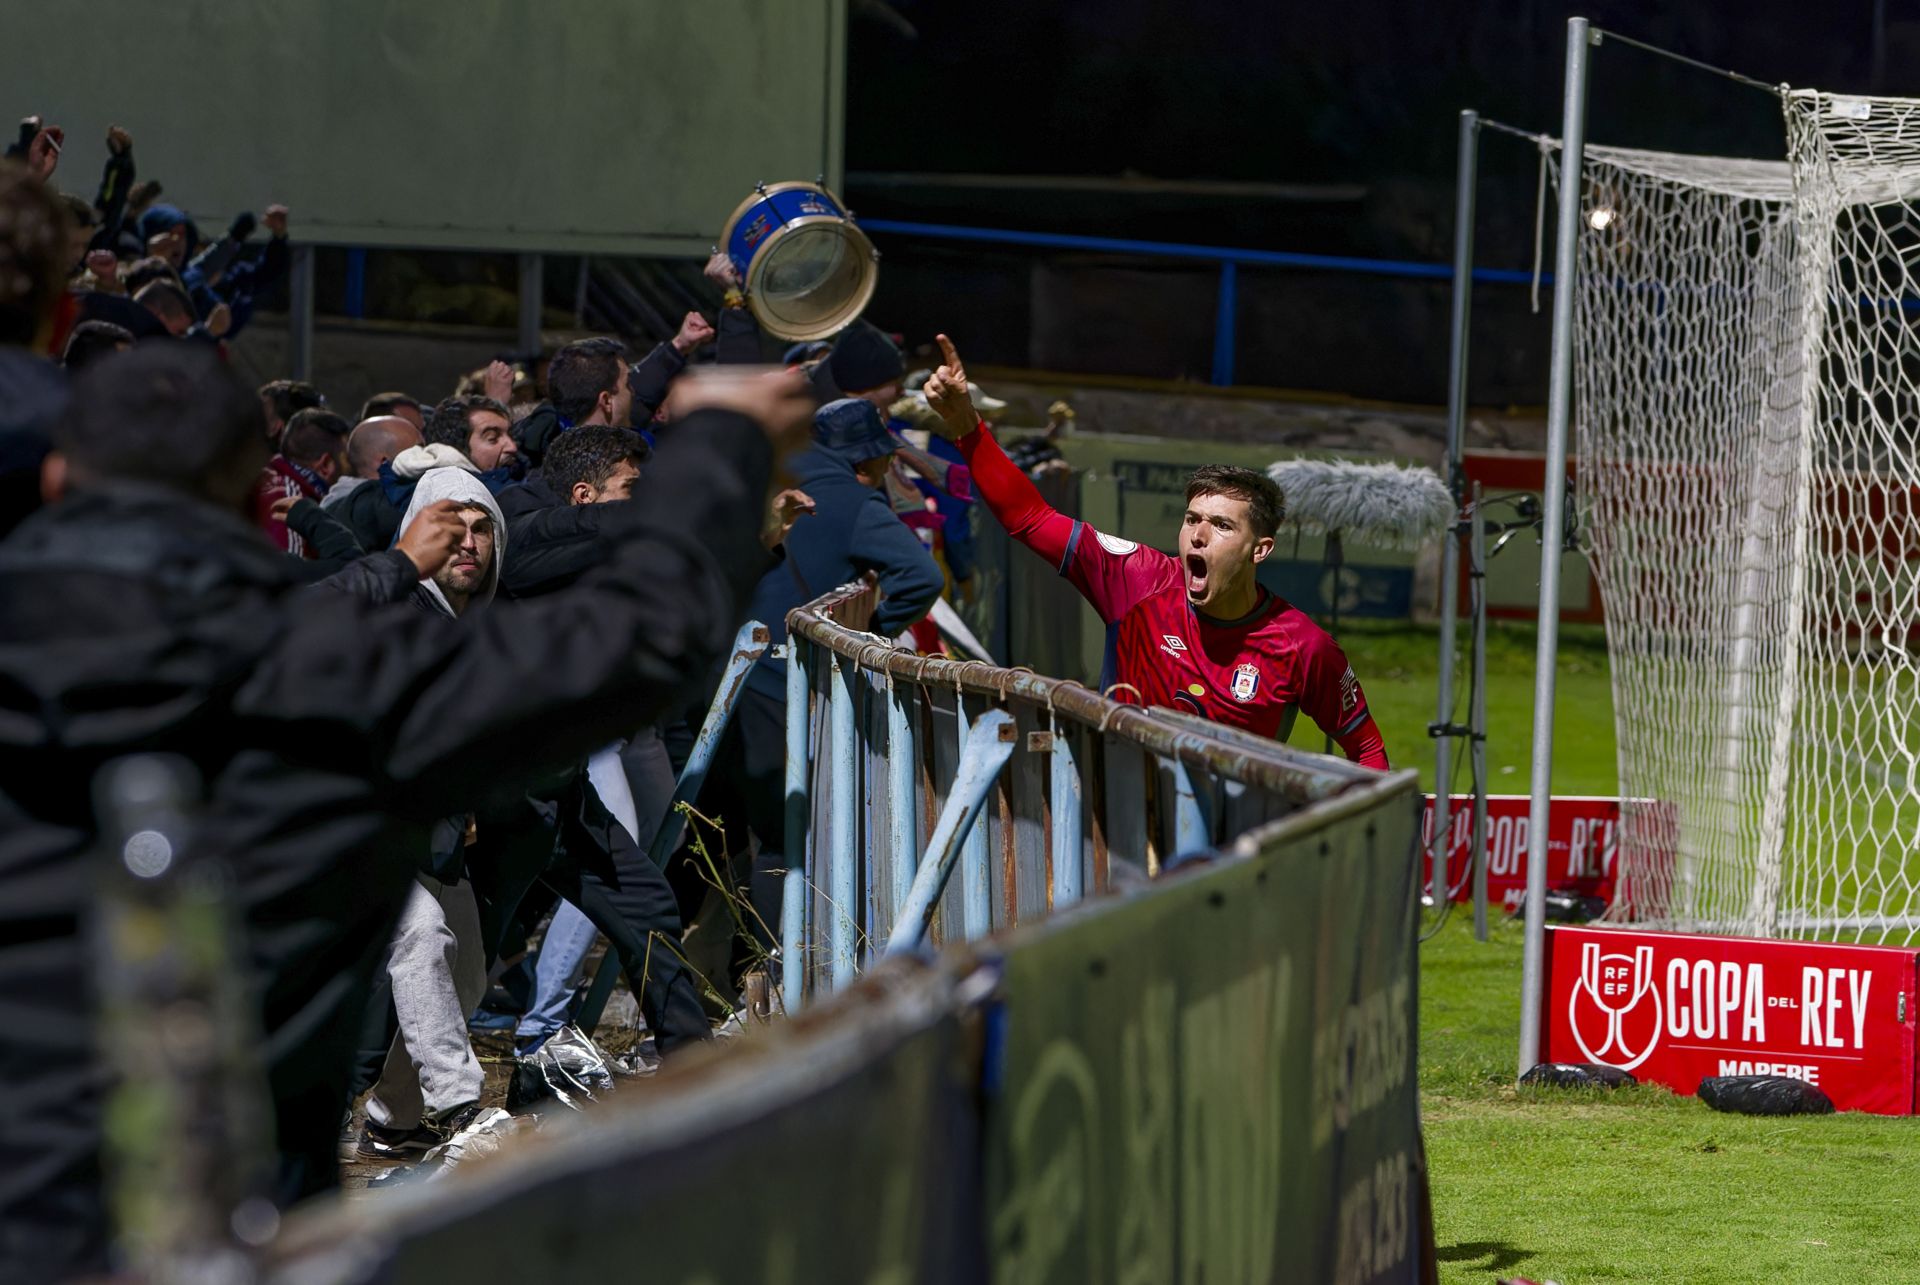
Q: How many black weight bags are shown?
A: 3